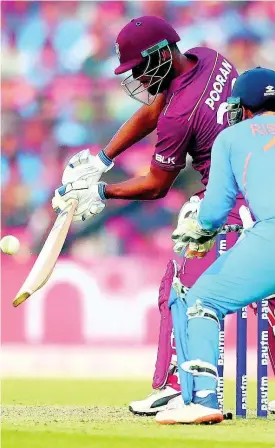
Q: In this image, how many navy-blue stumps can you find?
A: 3